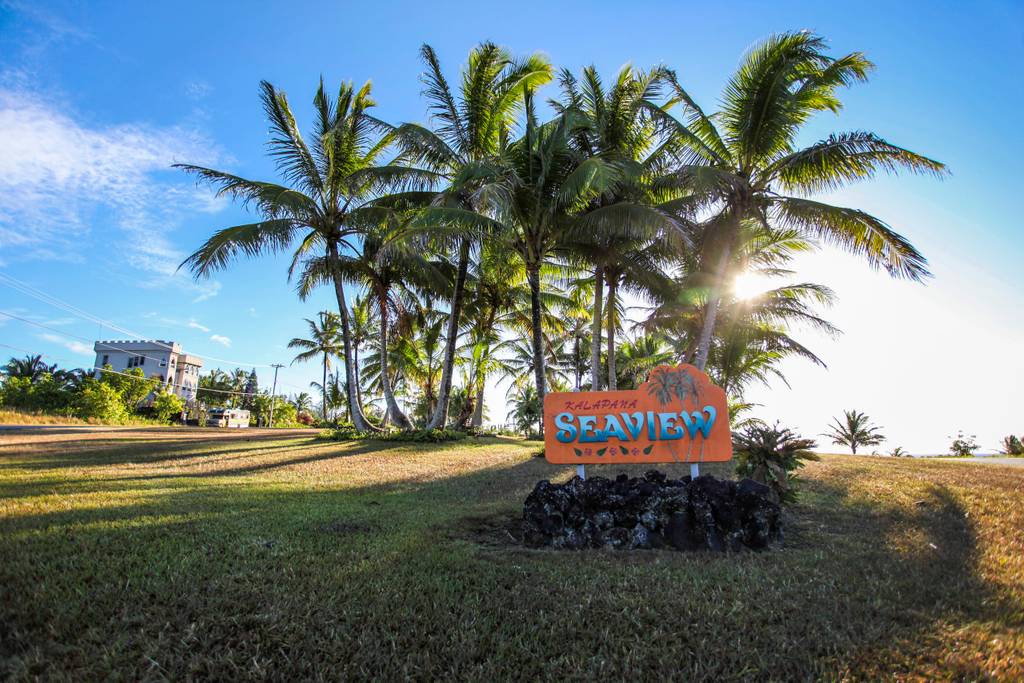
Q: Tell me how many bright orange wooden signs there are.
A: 1